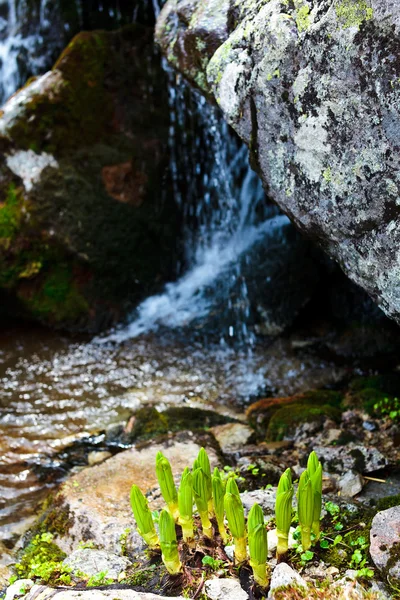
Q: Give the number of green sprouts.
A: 12